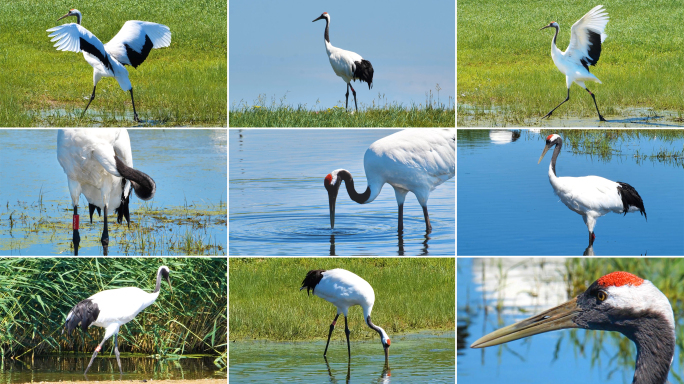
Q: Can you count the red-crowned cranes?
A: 9